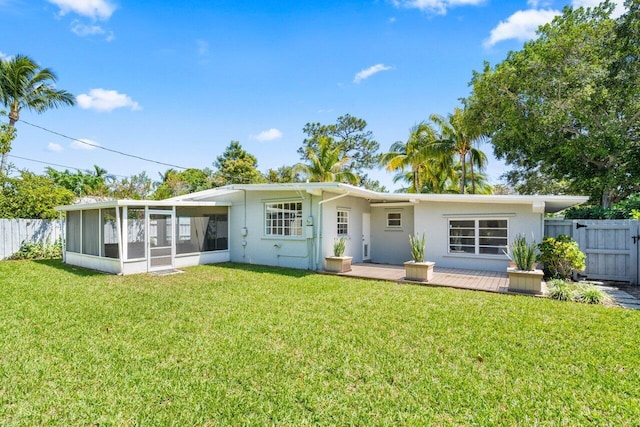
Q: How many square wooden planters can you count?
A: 3